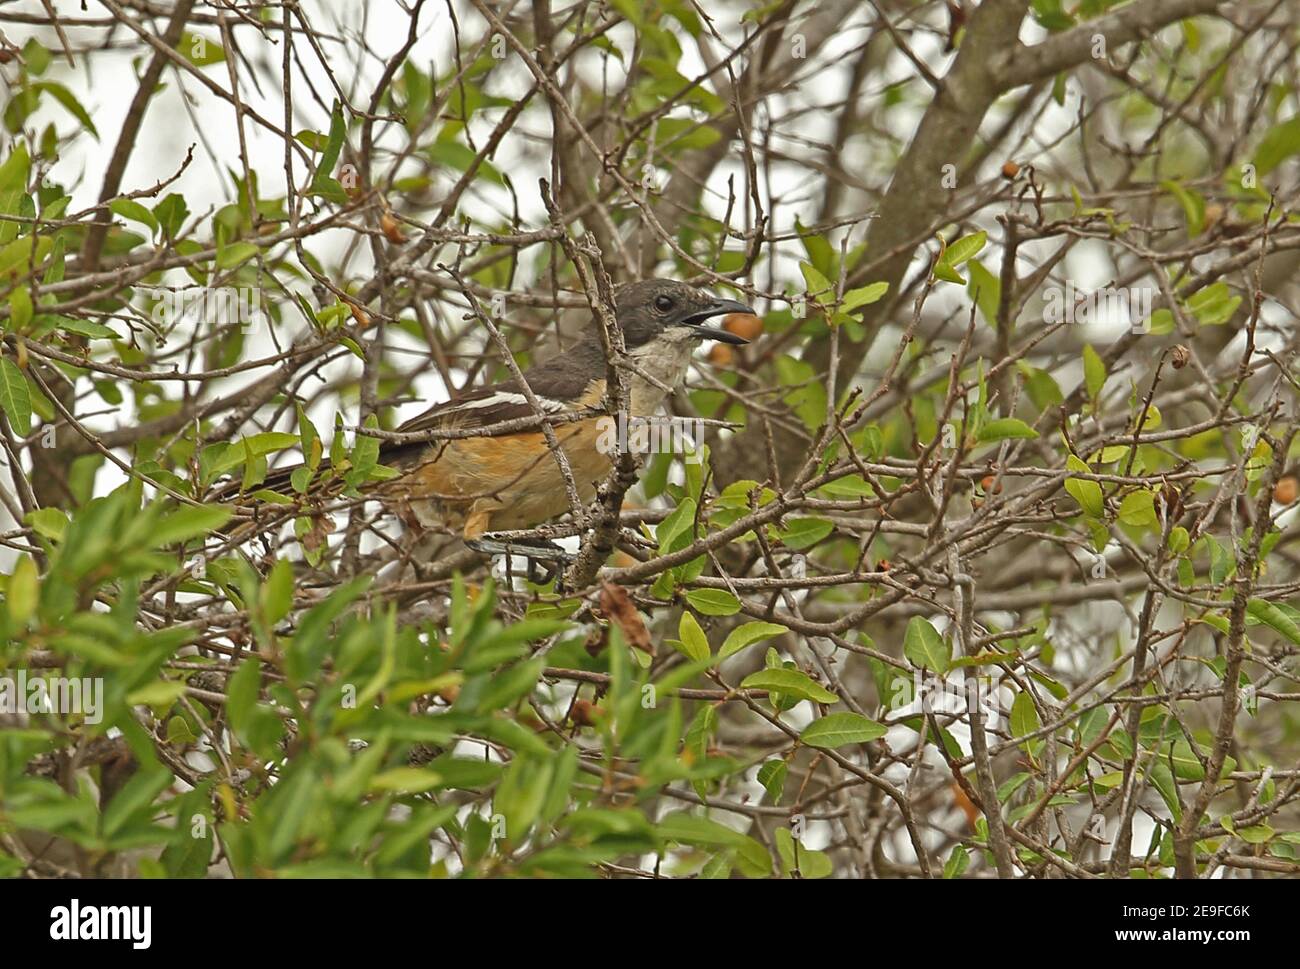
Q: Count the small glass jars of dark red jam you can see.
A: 0